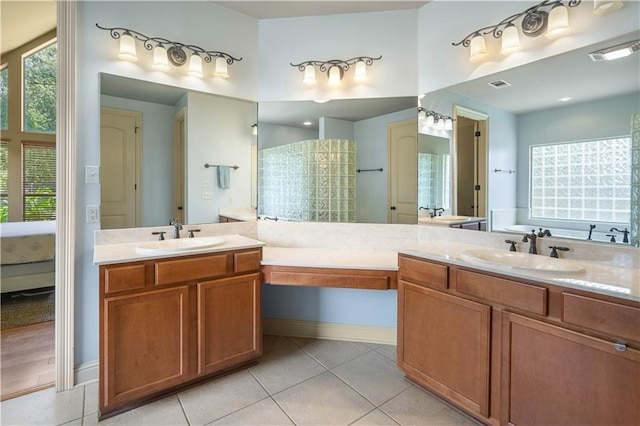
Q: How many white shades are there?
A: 11